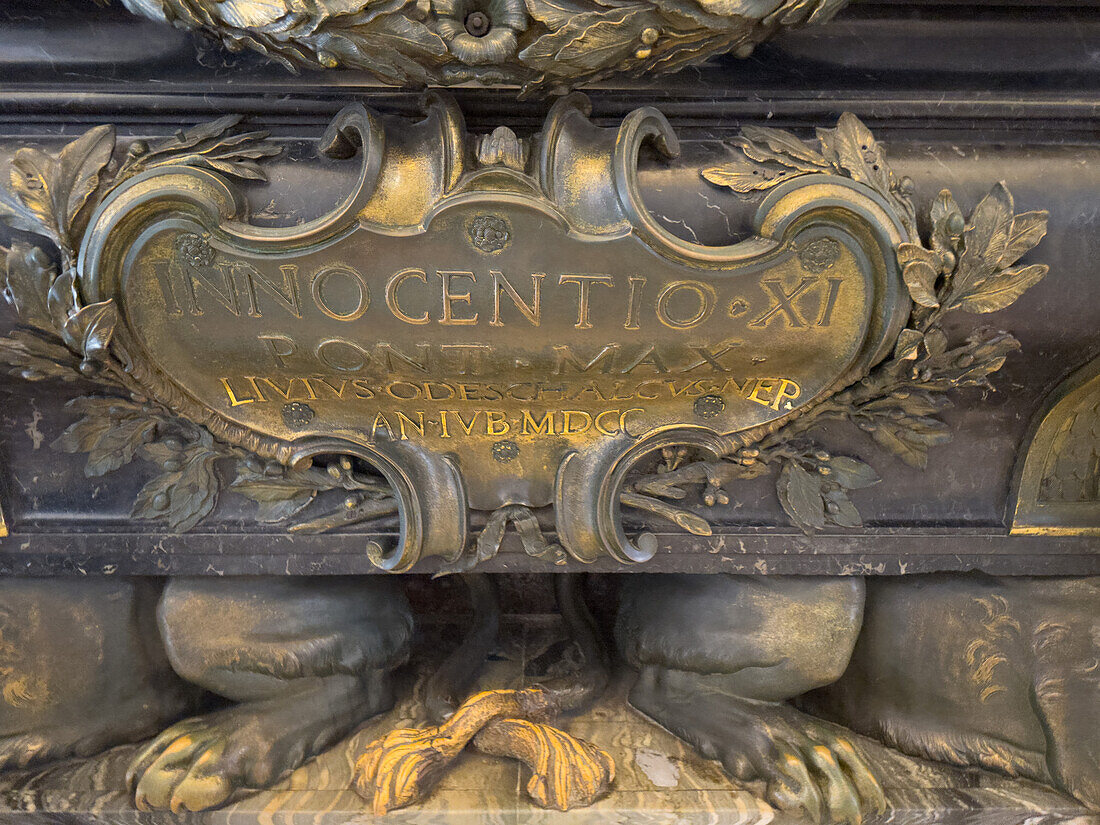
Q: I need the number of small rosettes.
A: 6